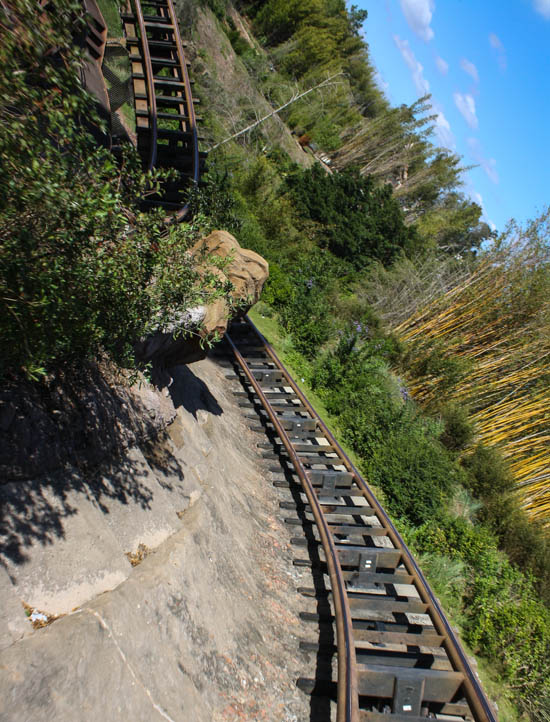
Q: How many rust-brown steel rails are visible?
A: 4